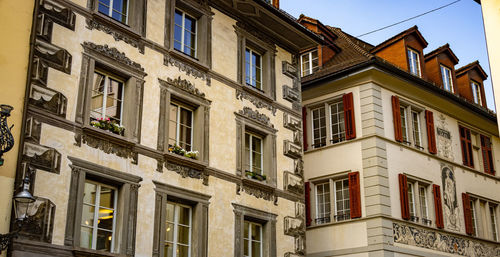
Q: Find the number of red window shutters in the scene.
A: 11